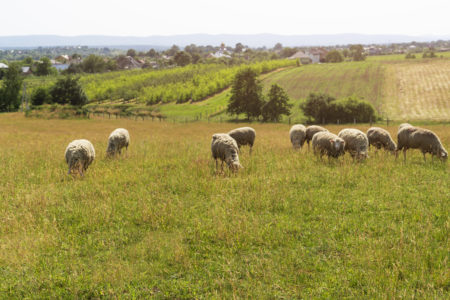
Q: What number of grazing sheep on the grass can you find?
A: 11